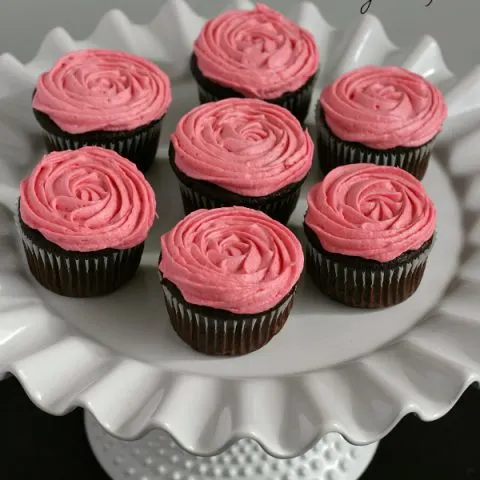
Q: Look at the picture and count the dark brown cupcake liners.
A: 7